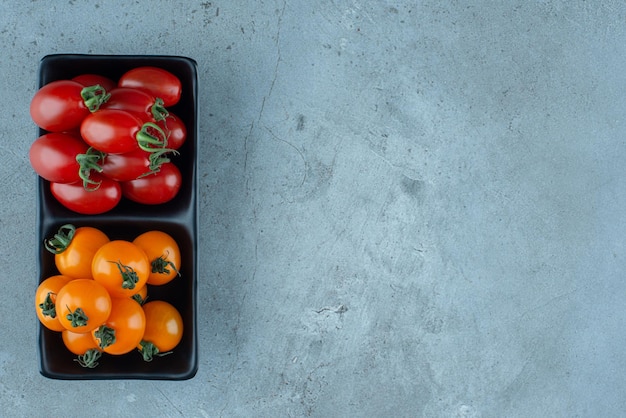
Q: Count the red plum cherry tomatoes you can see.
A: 10